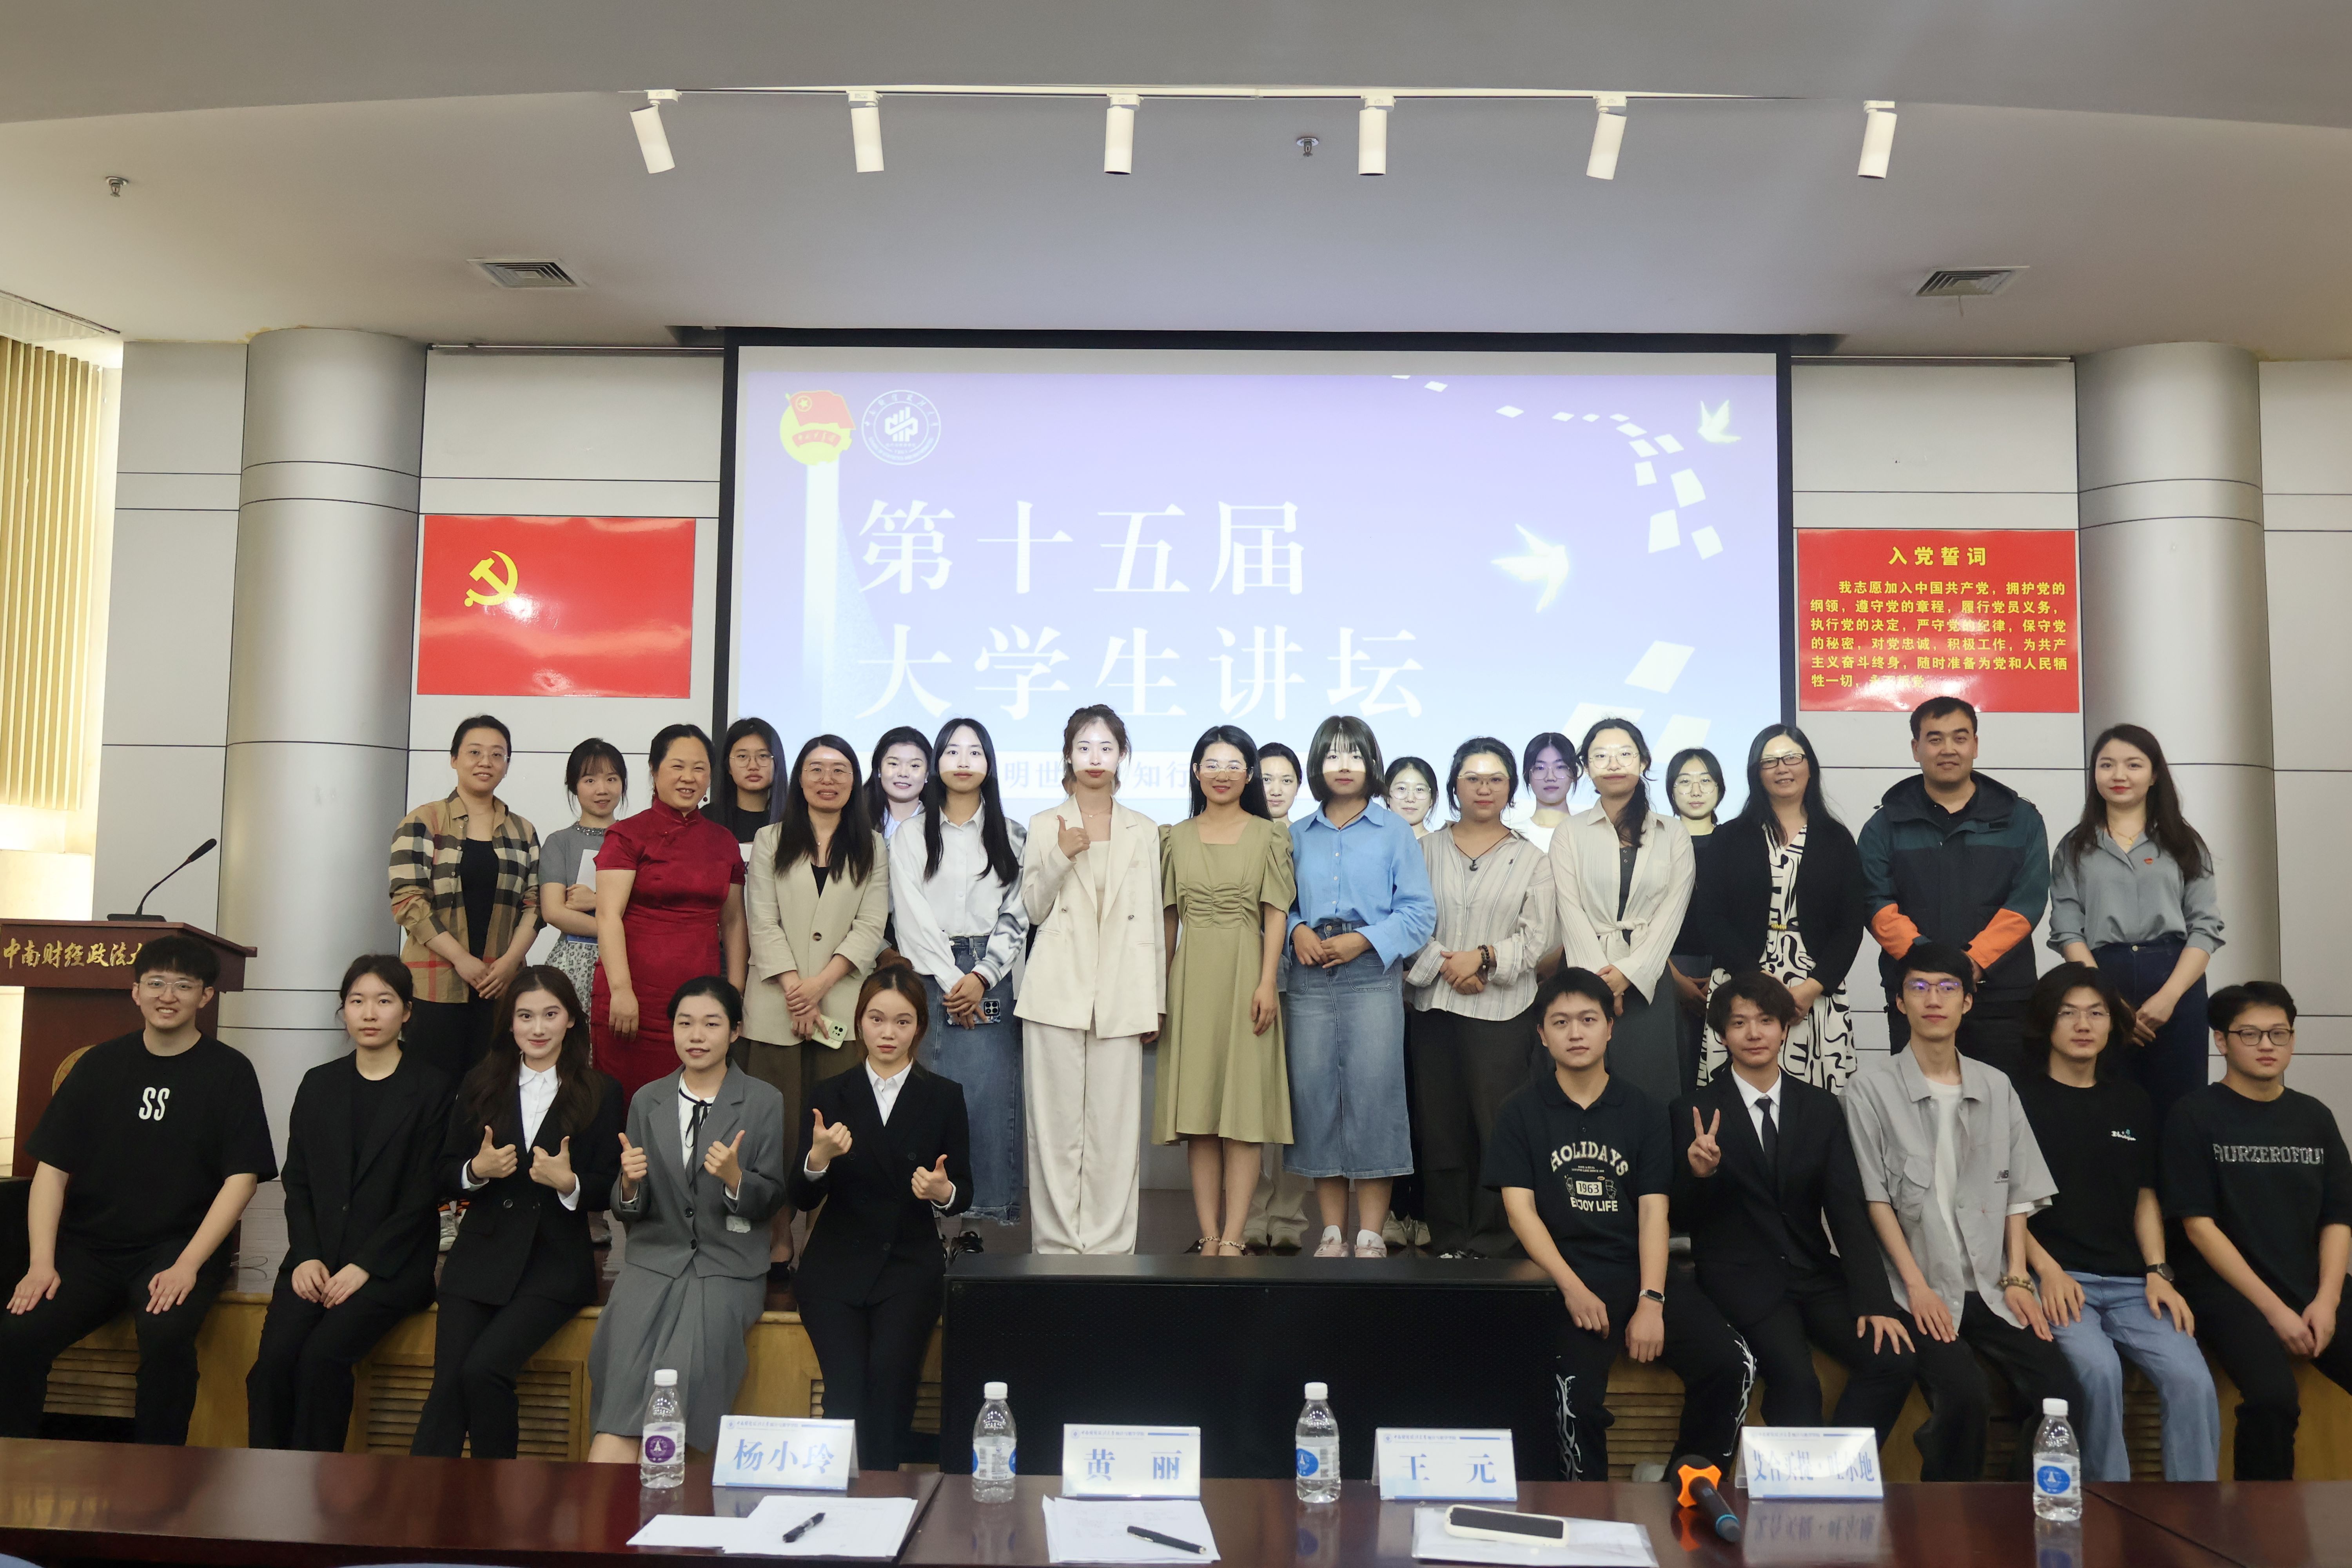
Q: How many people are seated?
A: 10